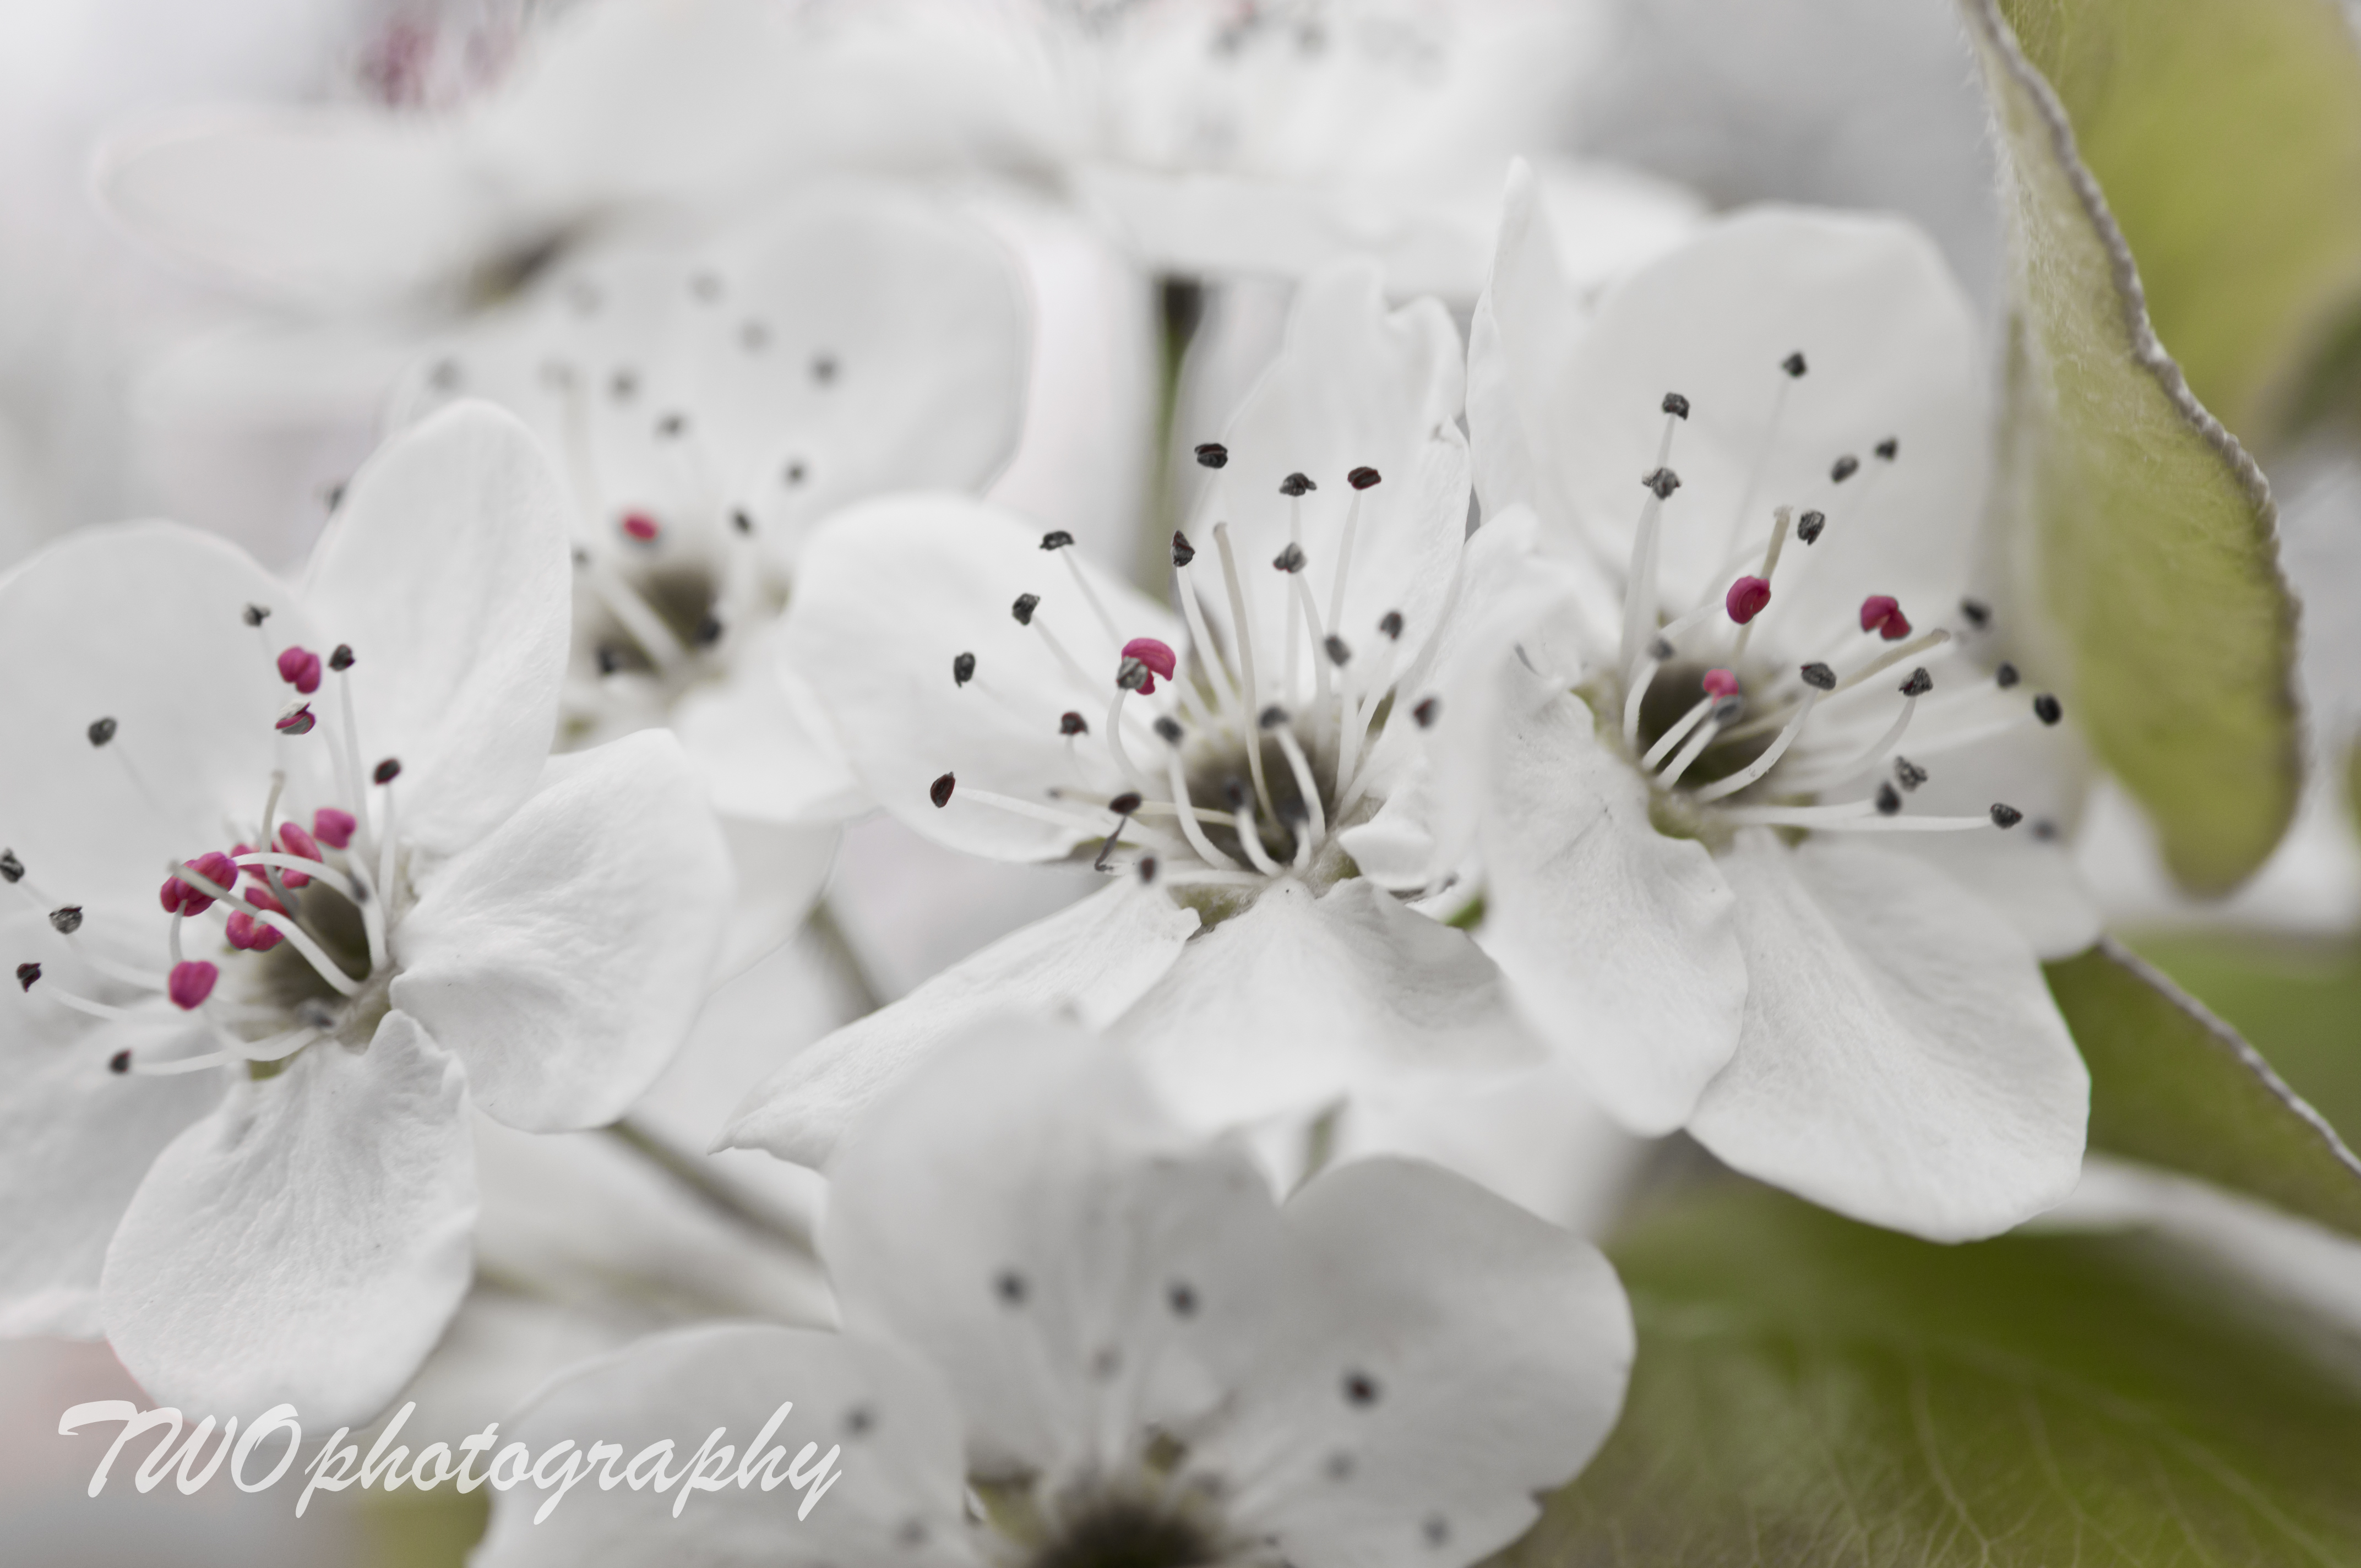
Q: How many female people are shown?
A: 0